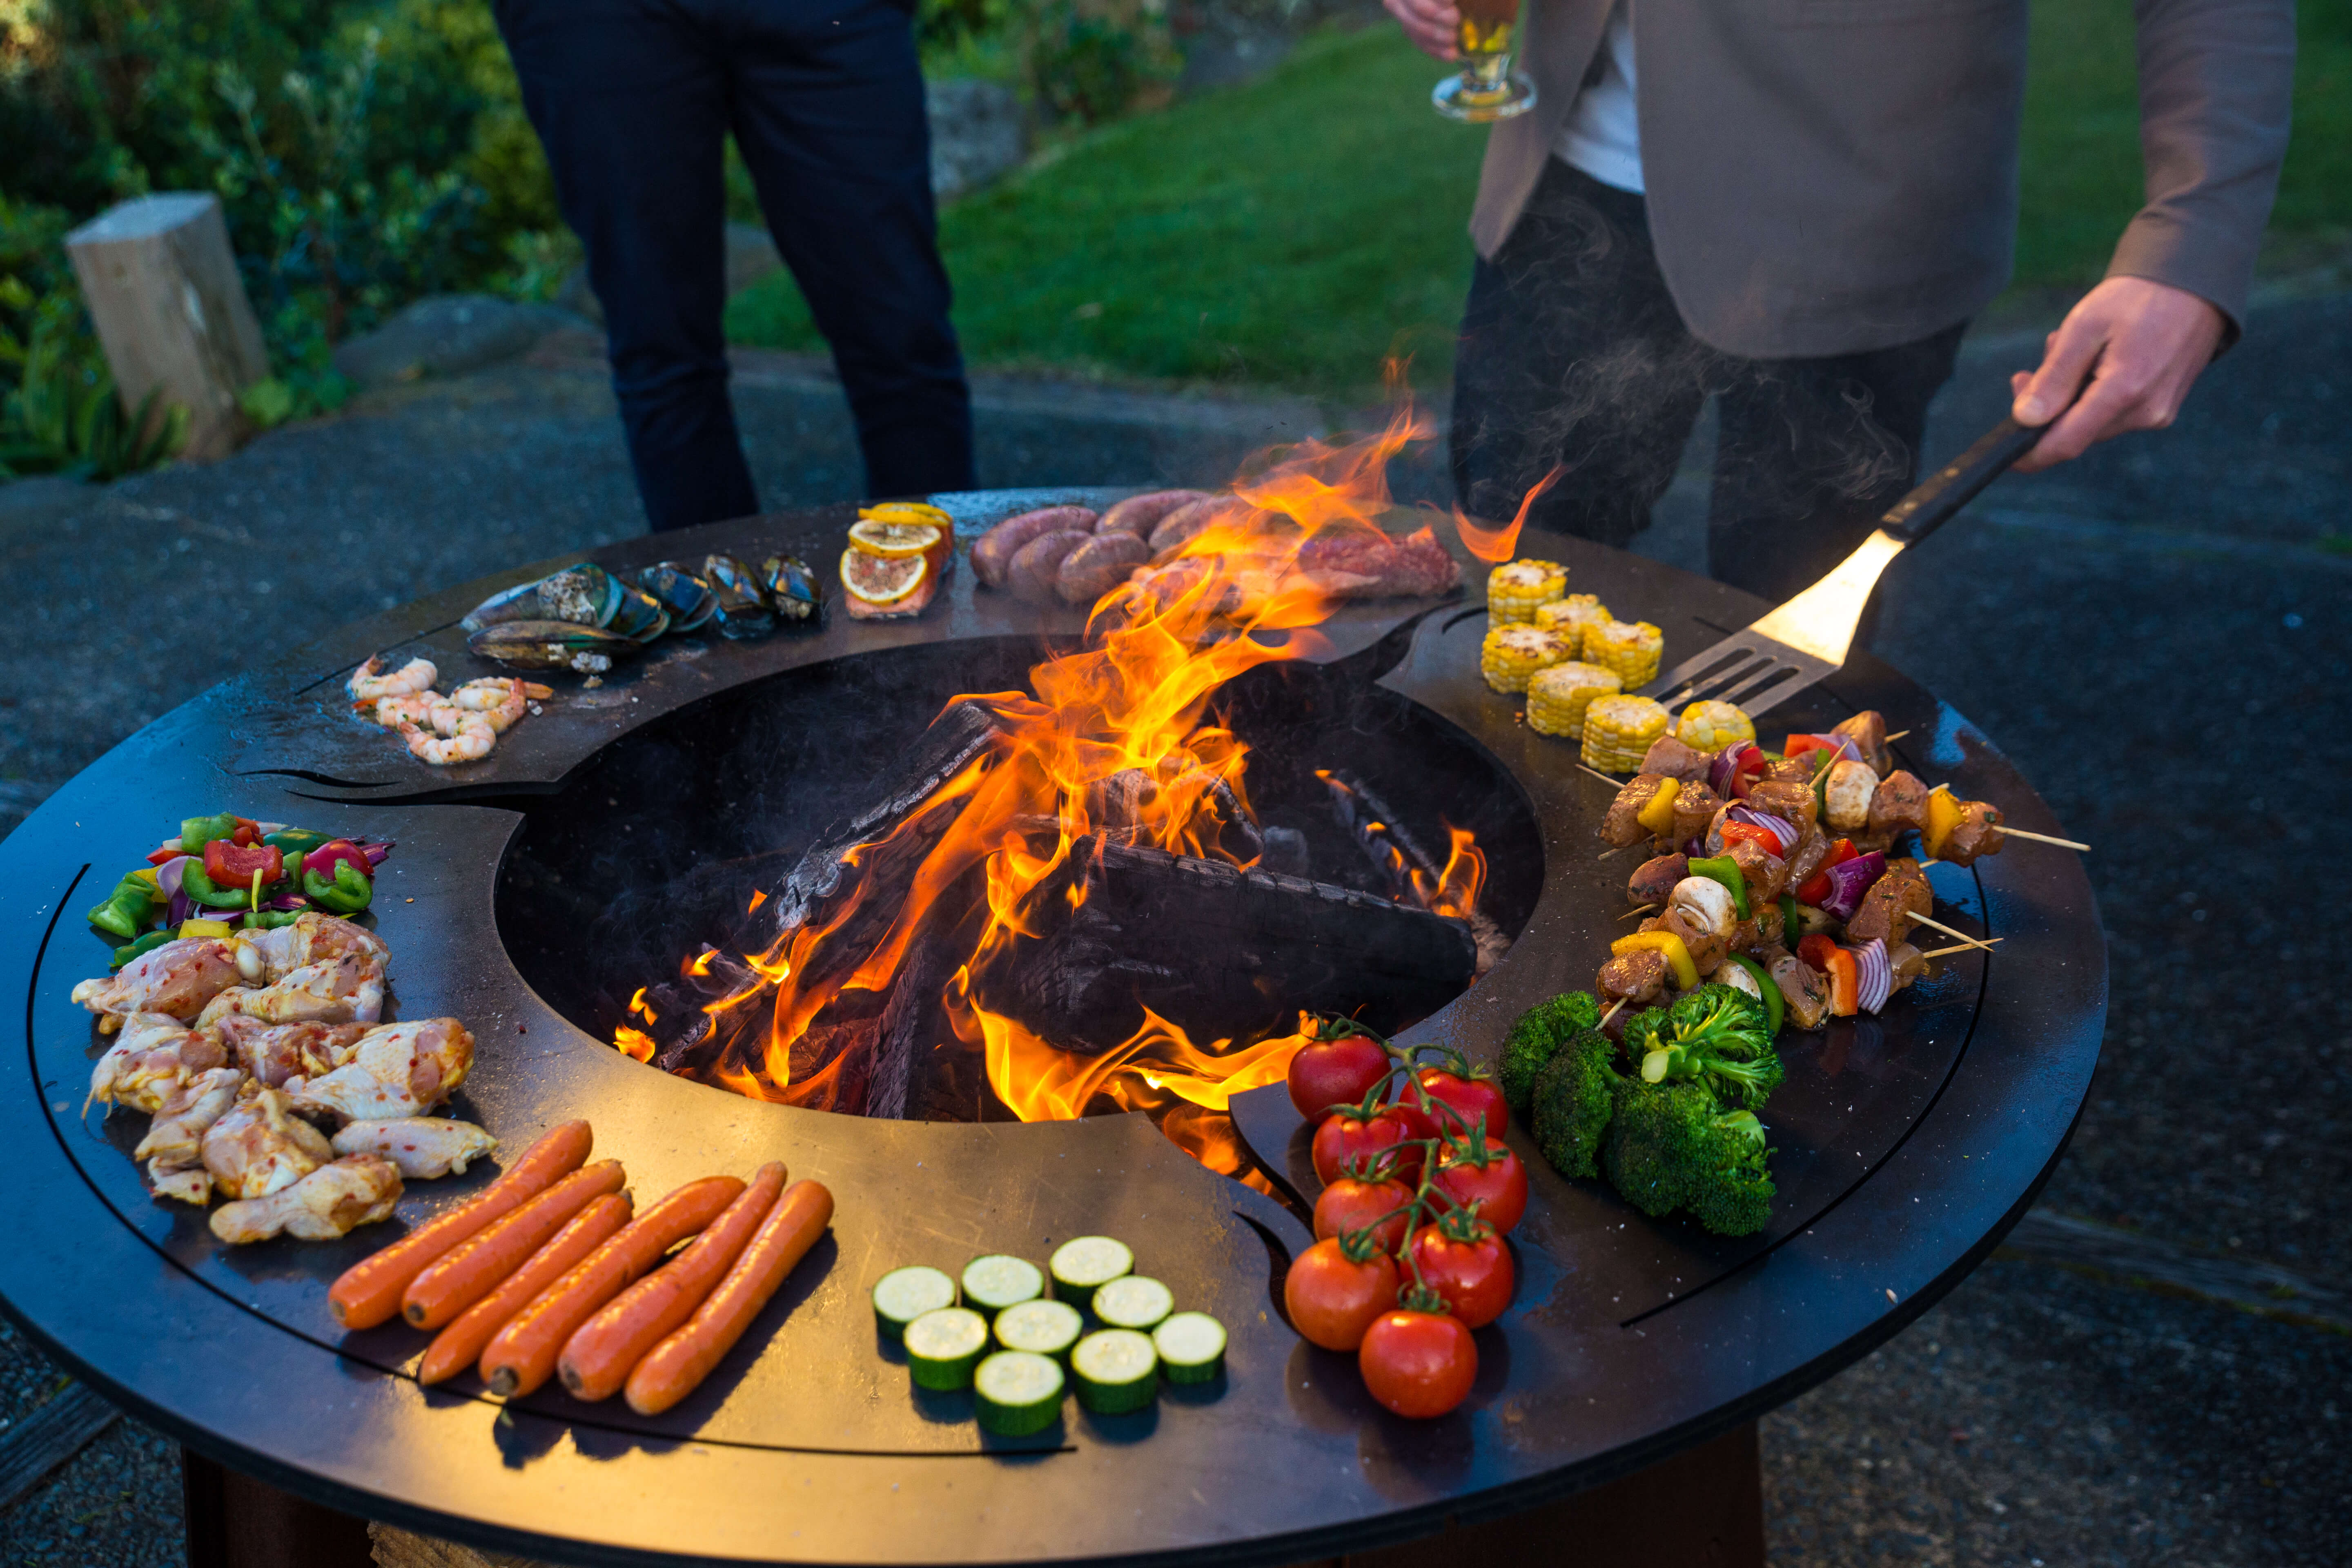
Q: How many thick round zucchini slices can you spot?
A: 9